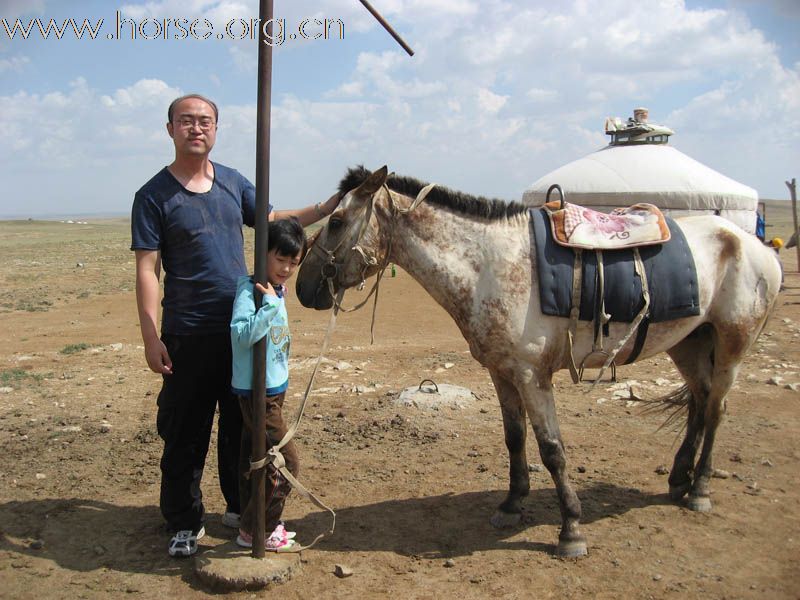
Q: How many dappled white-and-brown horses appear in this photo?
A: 1